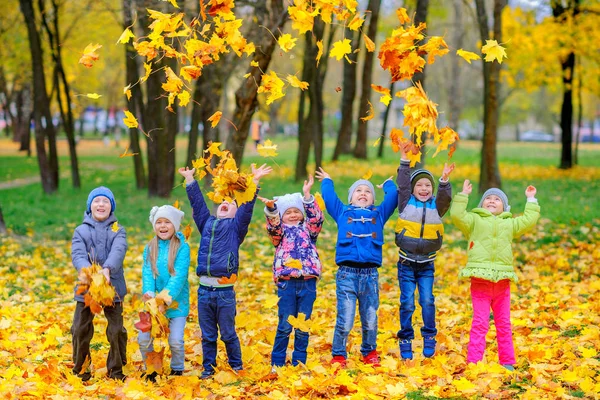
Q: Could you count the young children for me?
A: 7